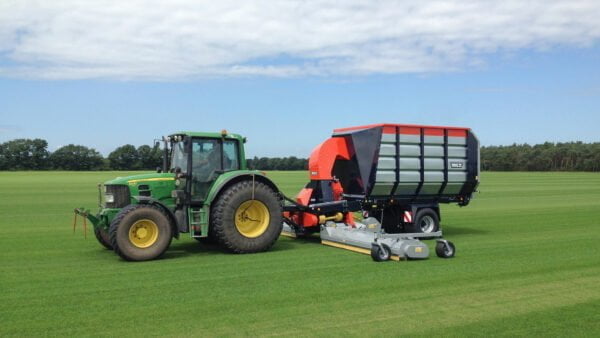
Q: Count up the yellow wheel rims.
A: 2